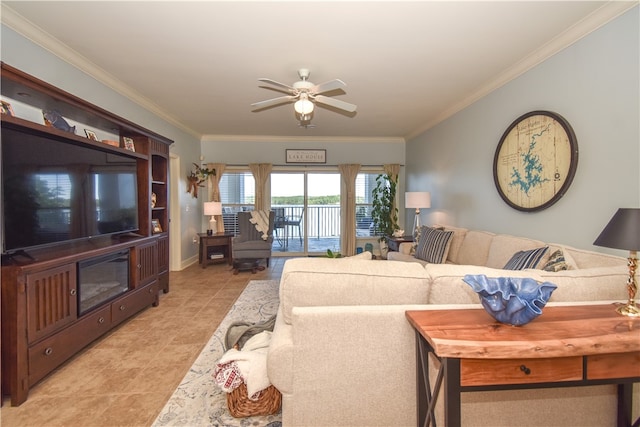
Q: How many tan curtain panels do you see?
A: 4